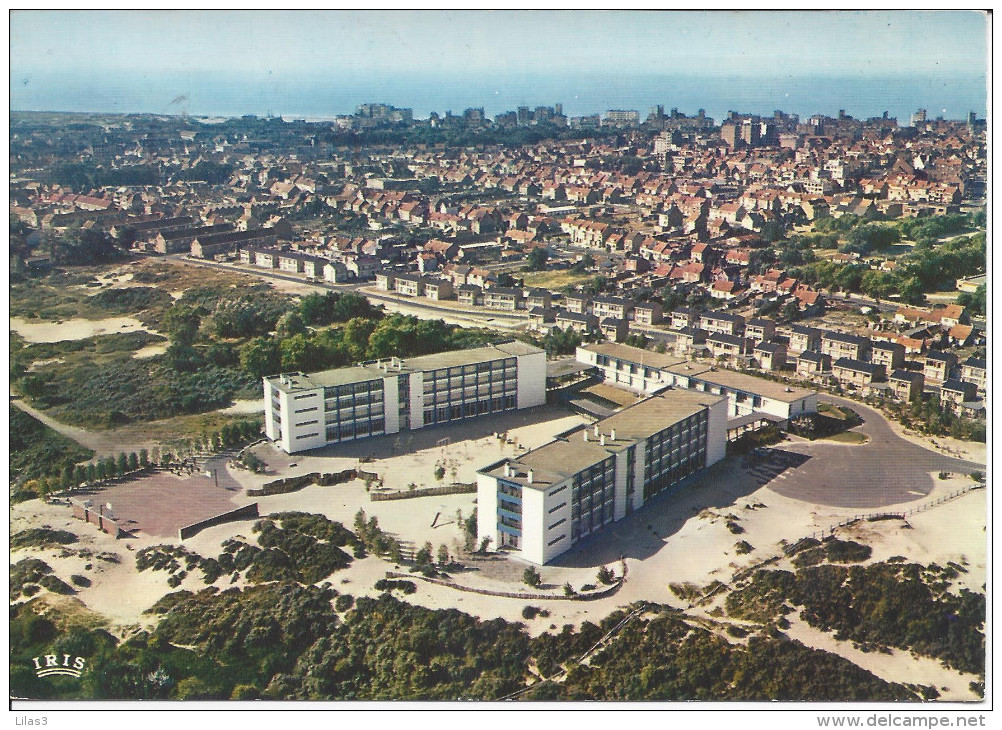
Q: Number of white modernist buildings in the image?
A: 3